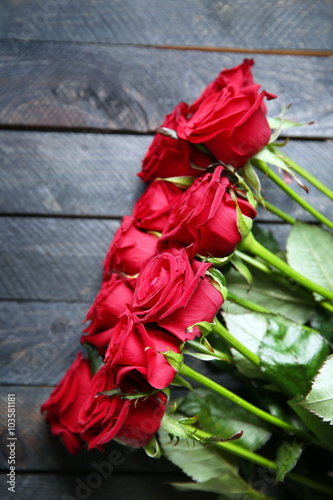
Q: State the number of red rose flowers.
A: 11